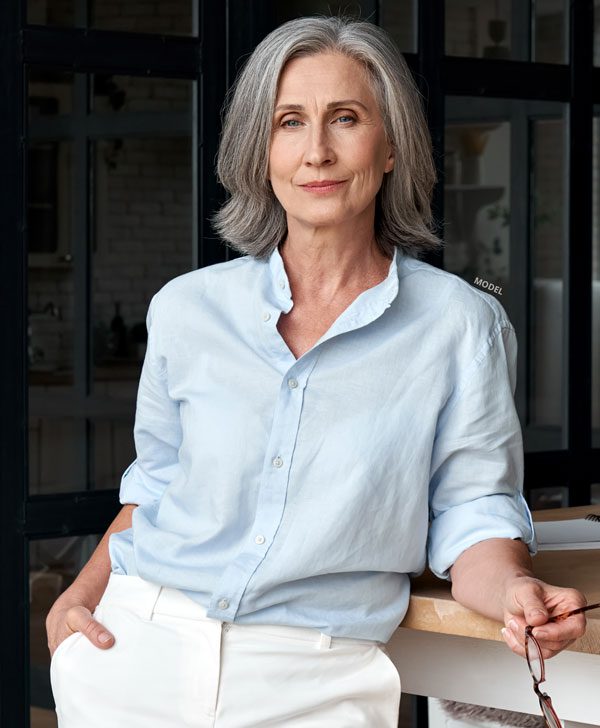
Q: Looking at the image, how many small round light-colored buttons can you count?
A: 6